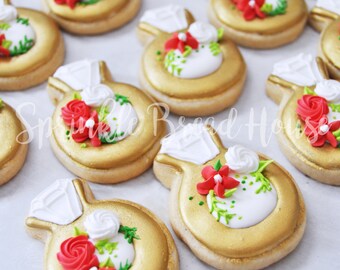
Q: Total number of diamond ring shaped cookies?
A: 10